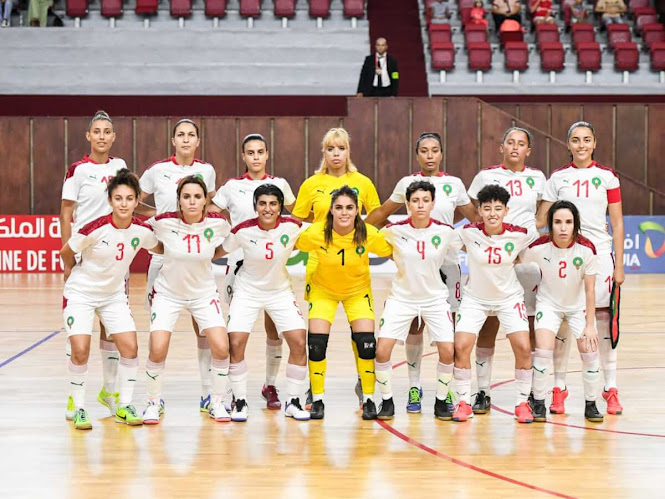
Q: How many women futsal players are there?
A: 14